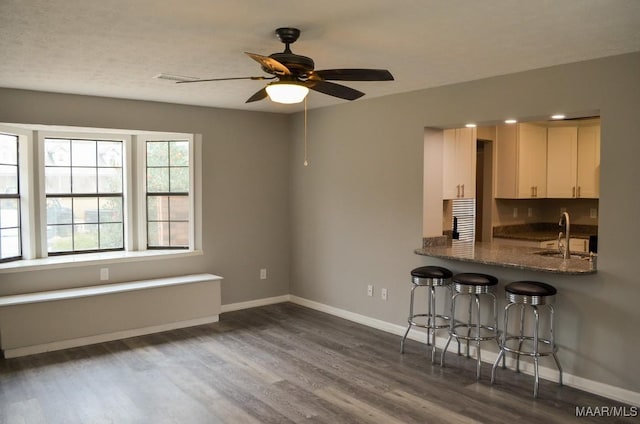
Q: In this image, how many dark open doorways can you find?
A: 1